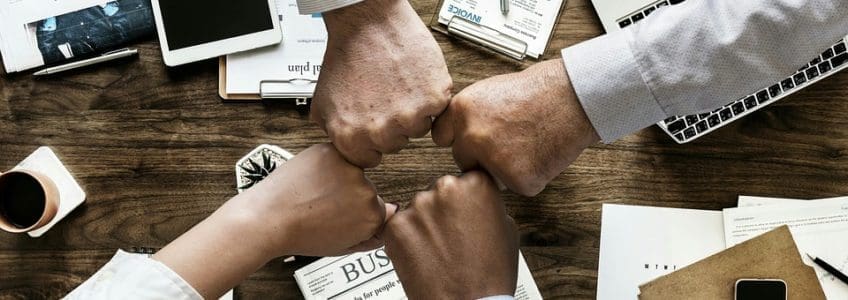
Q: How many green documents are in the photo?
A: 0